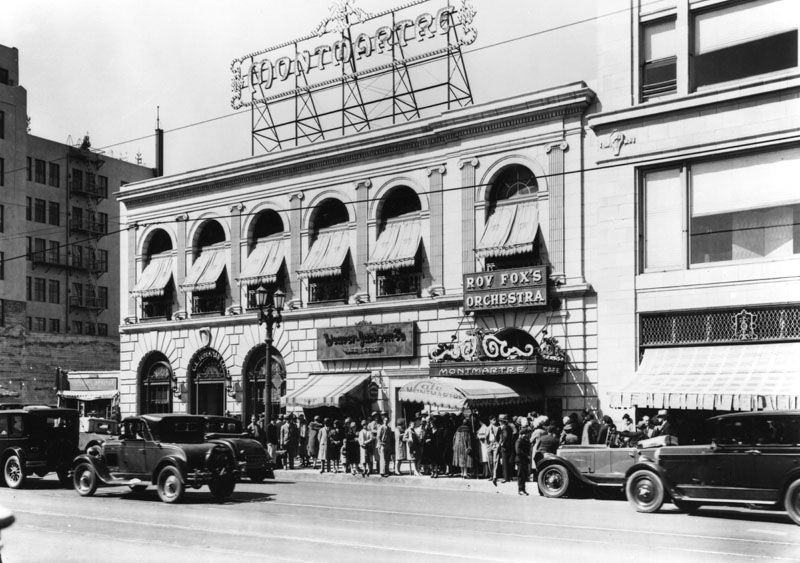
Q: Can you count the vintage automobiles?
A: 6